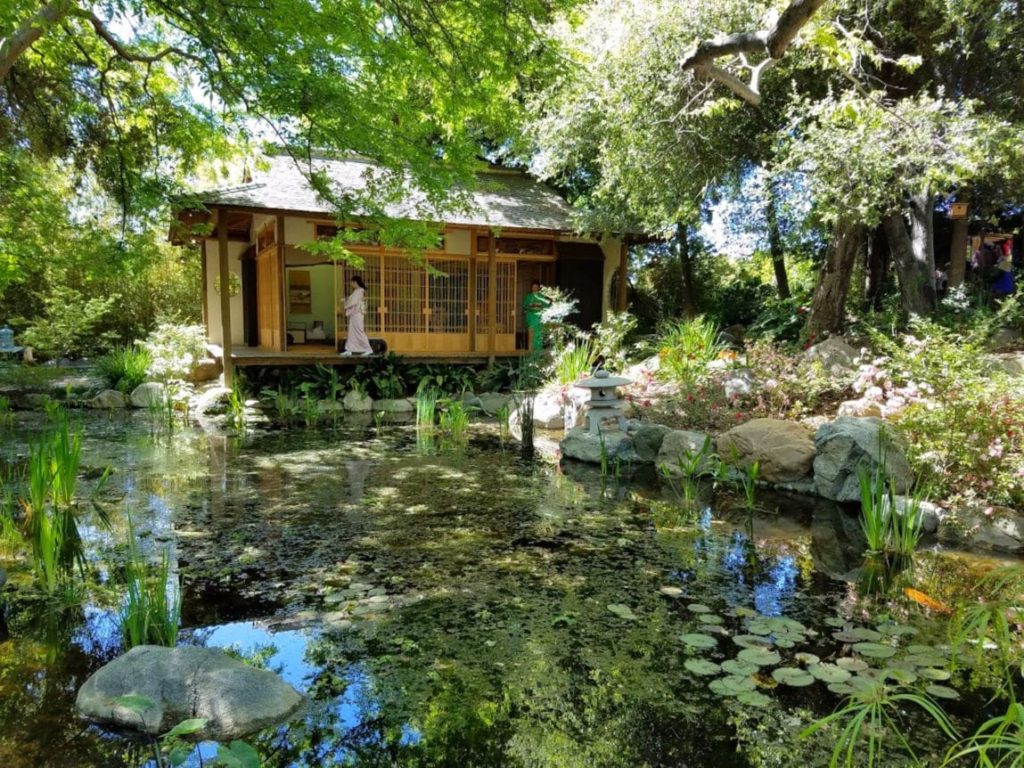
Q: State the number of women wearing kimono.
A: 2